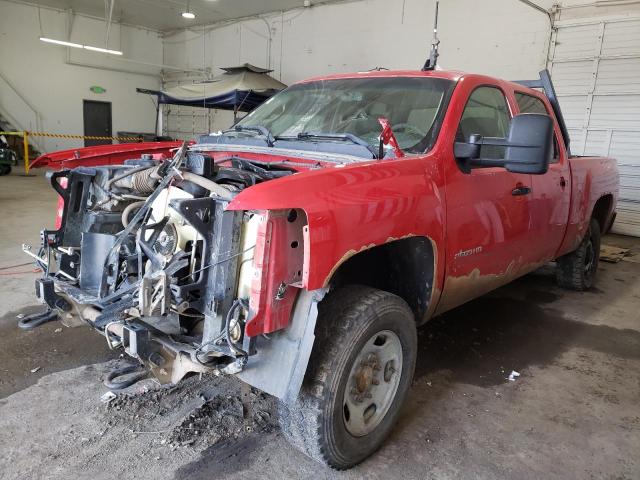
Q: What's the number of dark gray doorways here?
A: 1